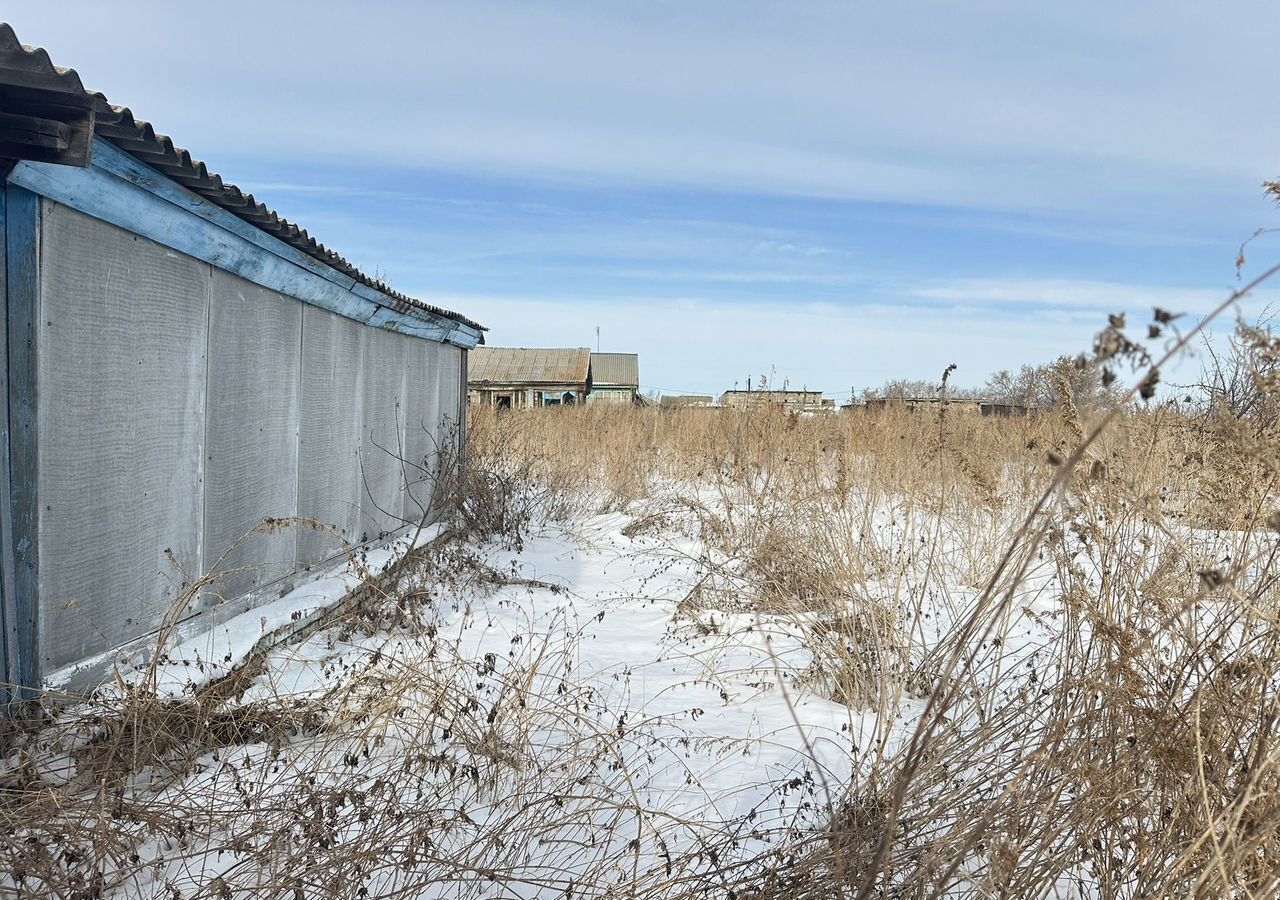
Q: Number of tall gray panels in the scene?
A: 6